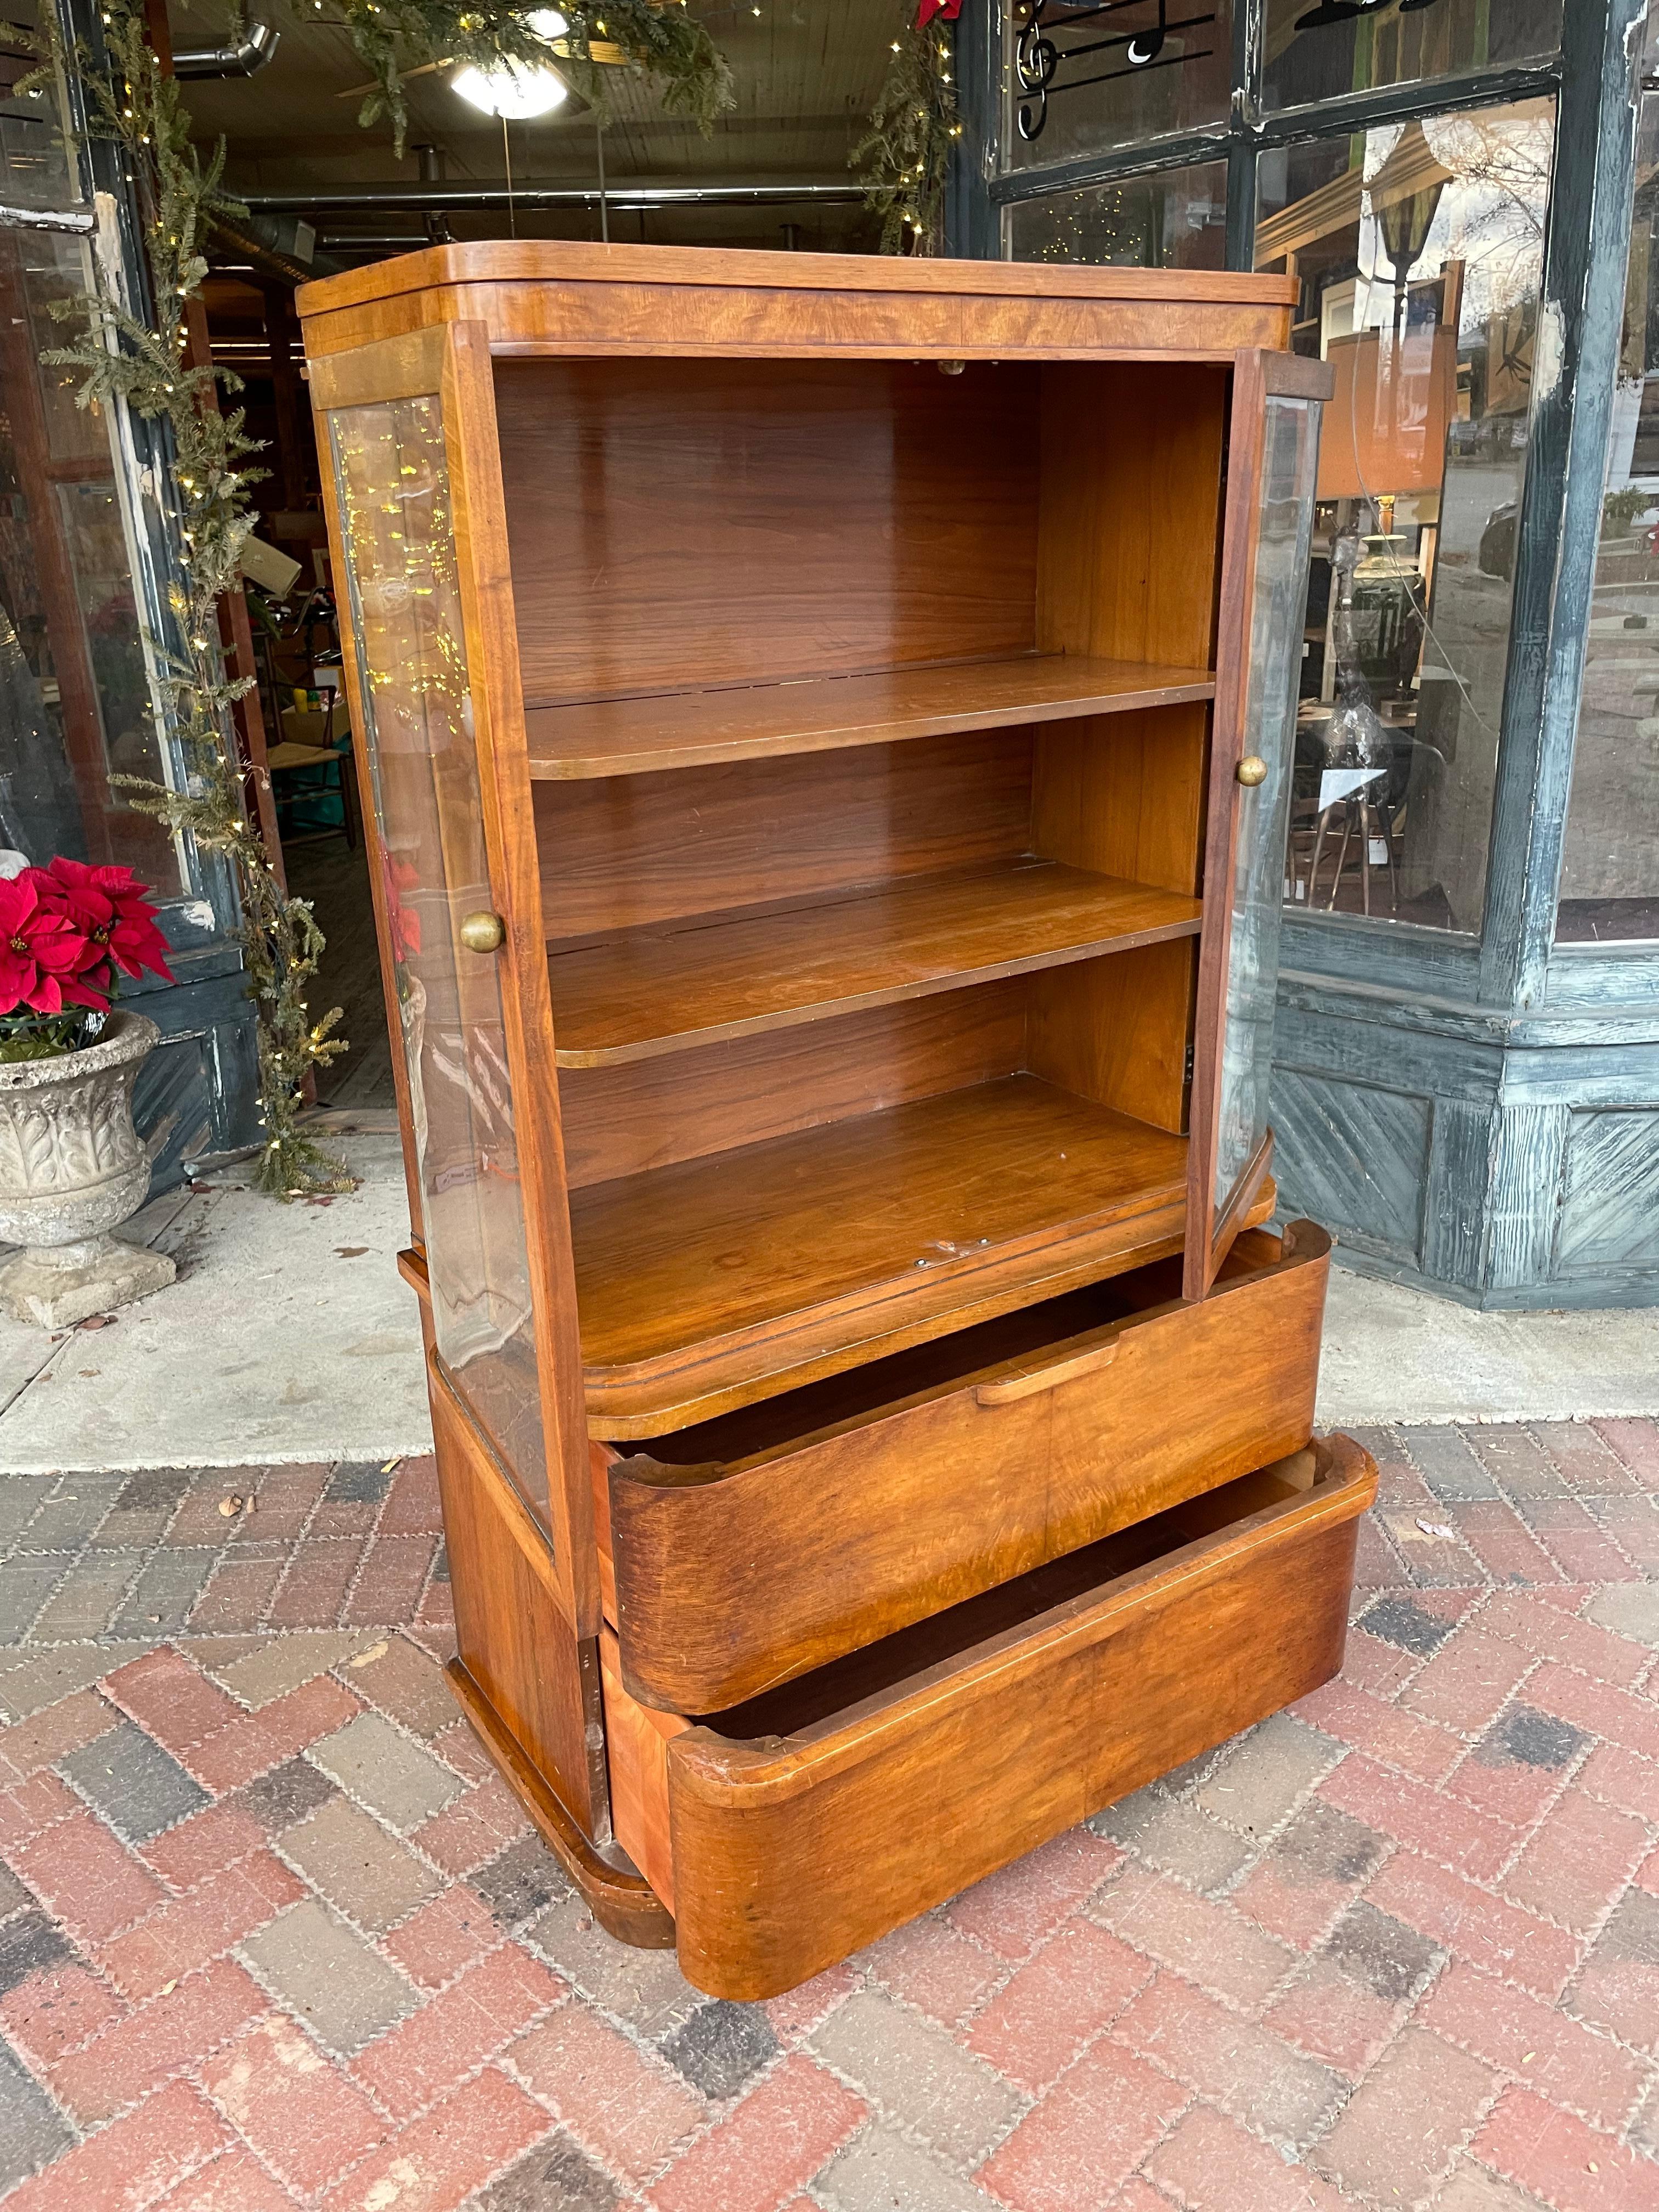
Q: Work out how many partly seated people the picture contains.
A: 0